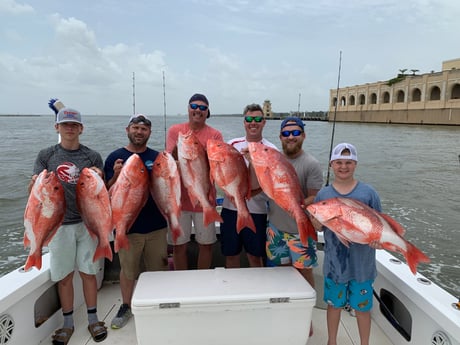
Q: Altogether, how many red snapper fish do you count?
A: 8